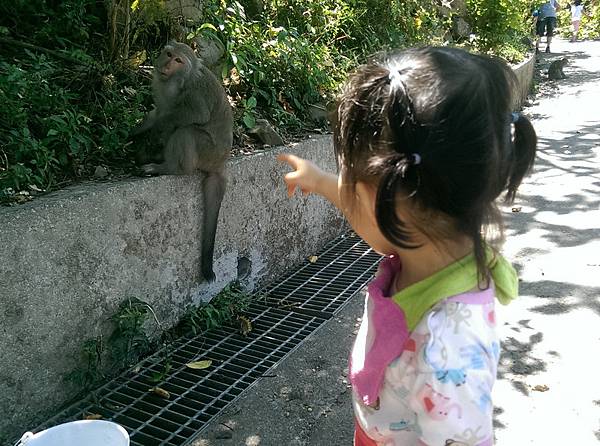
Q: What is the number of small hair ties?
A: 3